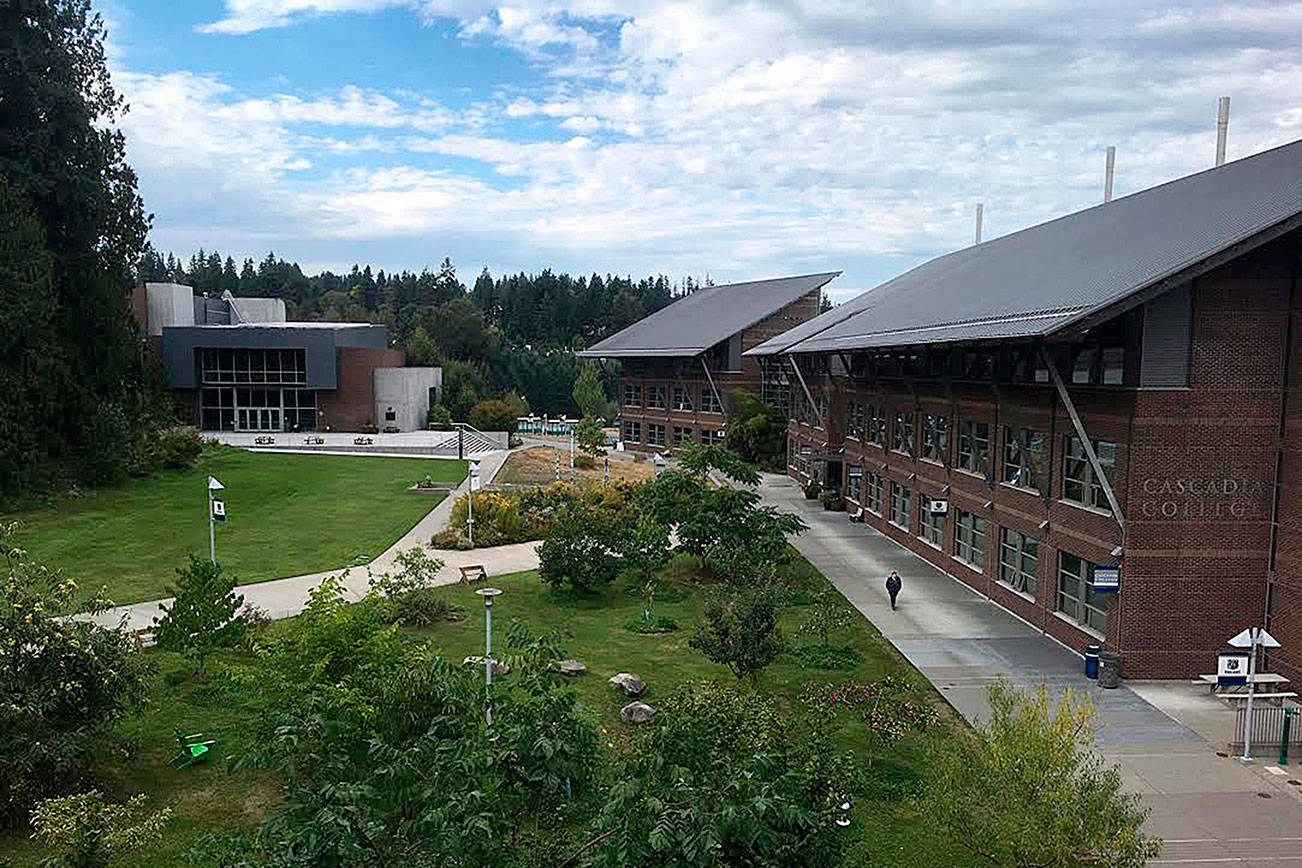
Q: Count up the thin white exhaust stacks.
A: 3